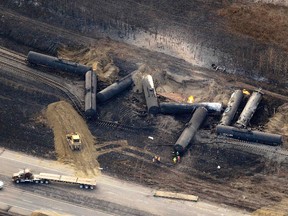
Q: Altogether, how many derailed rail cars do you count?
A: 9